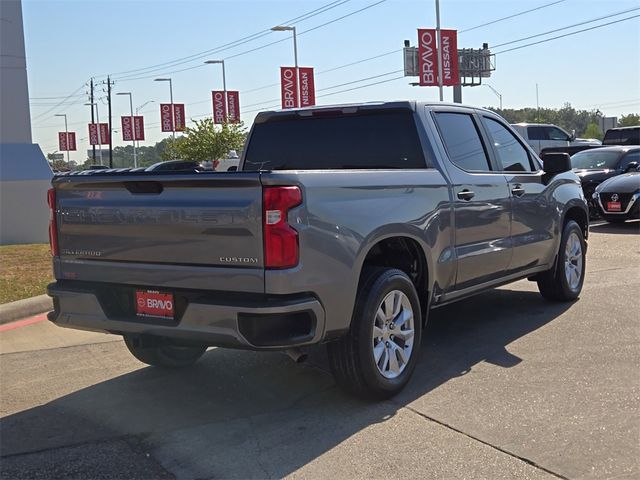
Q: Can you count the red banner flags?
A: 14